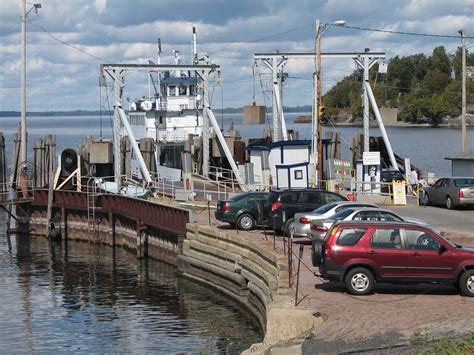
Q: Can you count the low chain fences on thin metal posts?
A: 1